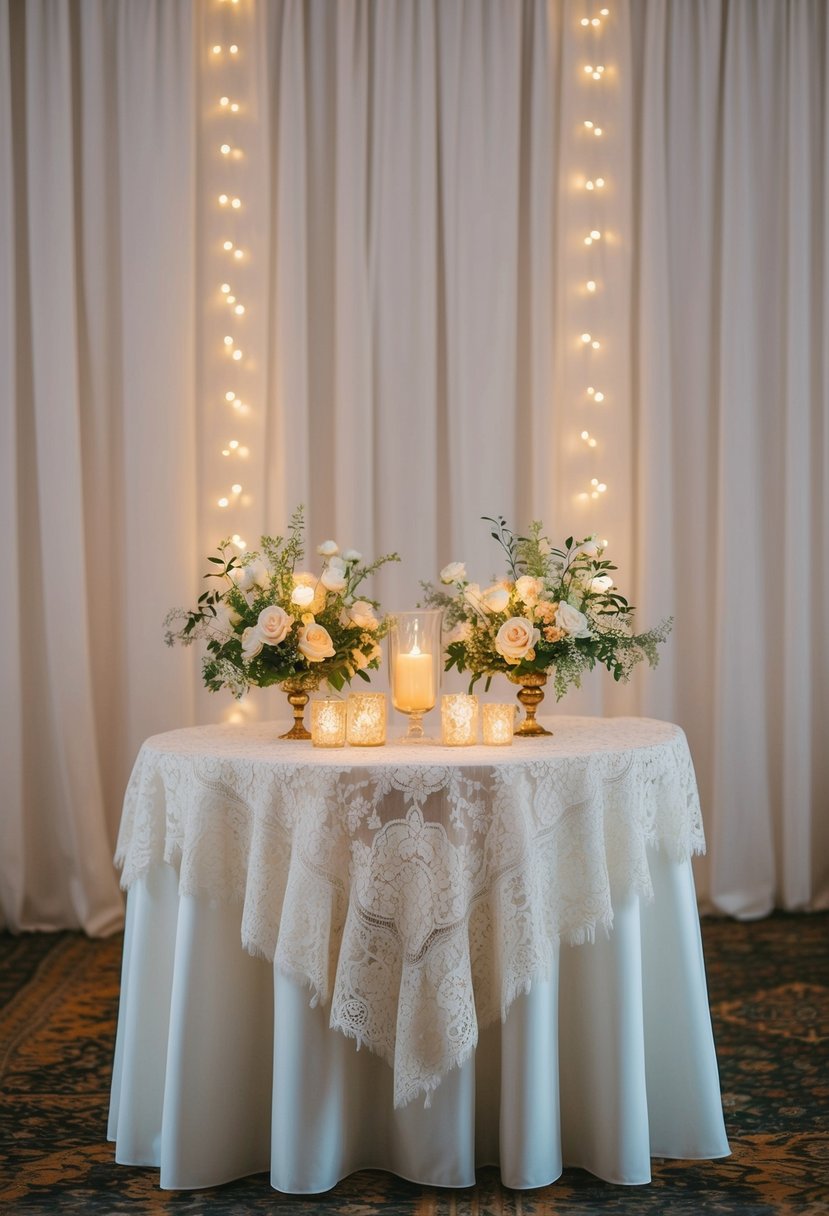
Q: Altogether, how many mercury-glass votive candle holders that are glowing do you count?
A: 4